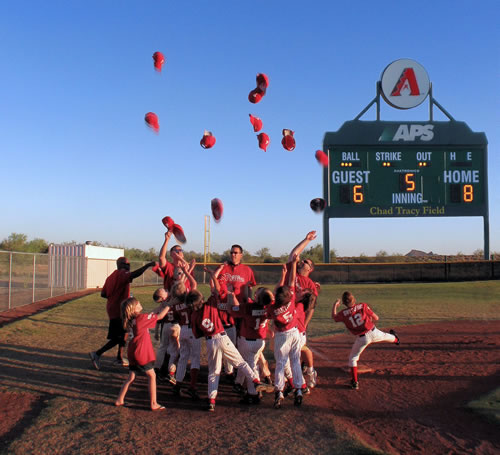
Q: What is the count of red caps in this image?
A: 12